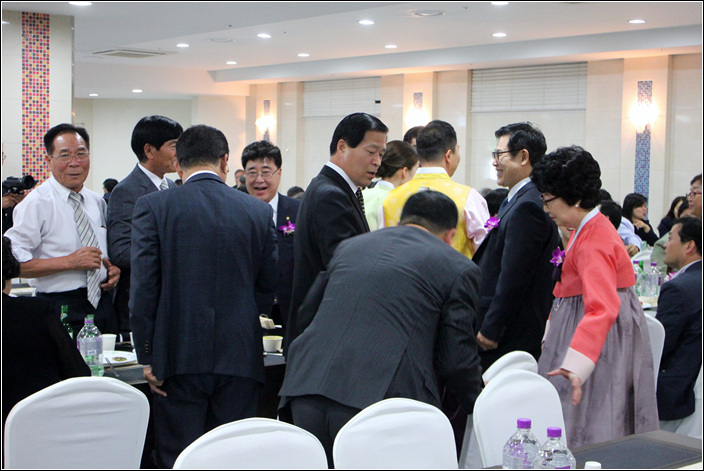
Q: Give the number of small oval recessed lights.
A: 12